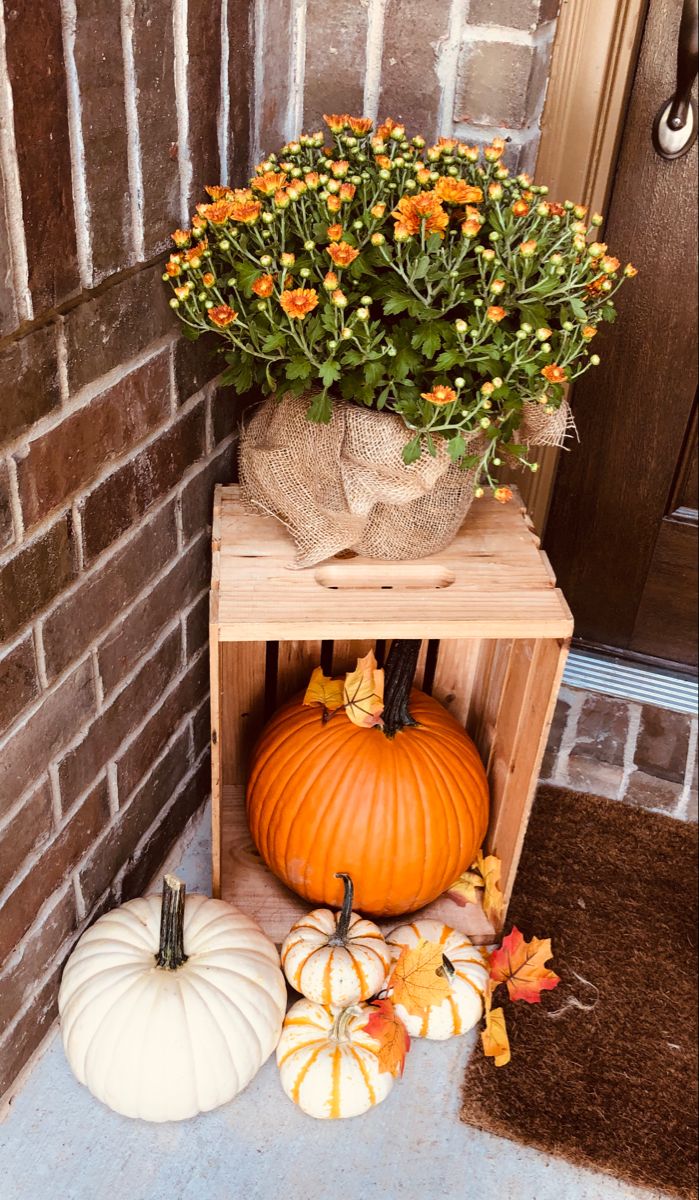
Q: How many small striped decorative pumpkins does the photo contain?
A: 3